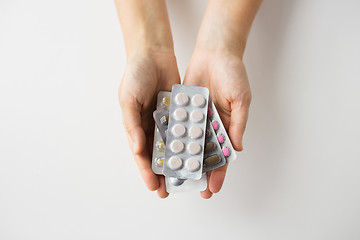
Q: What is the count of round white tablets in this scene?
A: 10